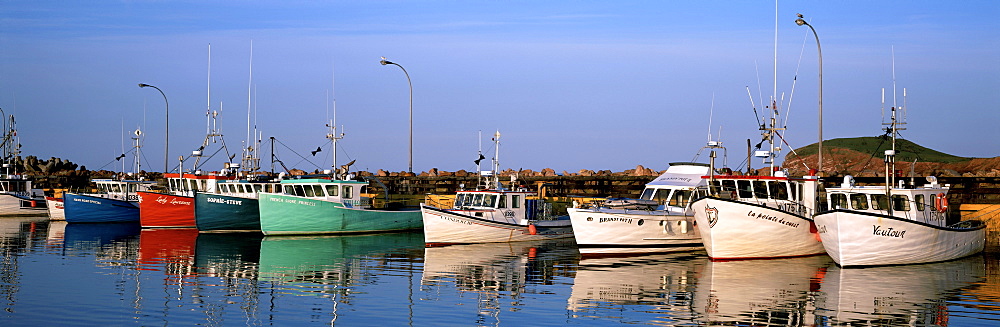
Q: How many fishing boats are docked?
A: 10